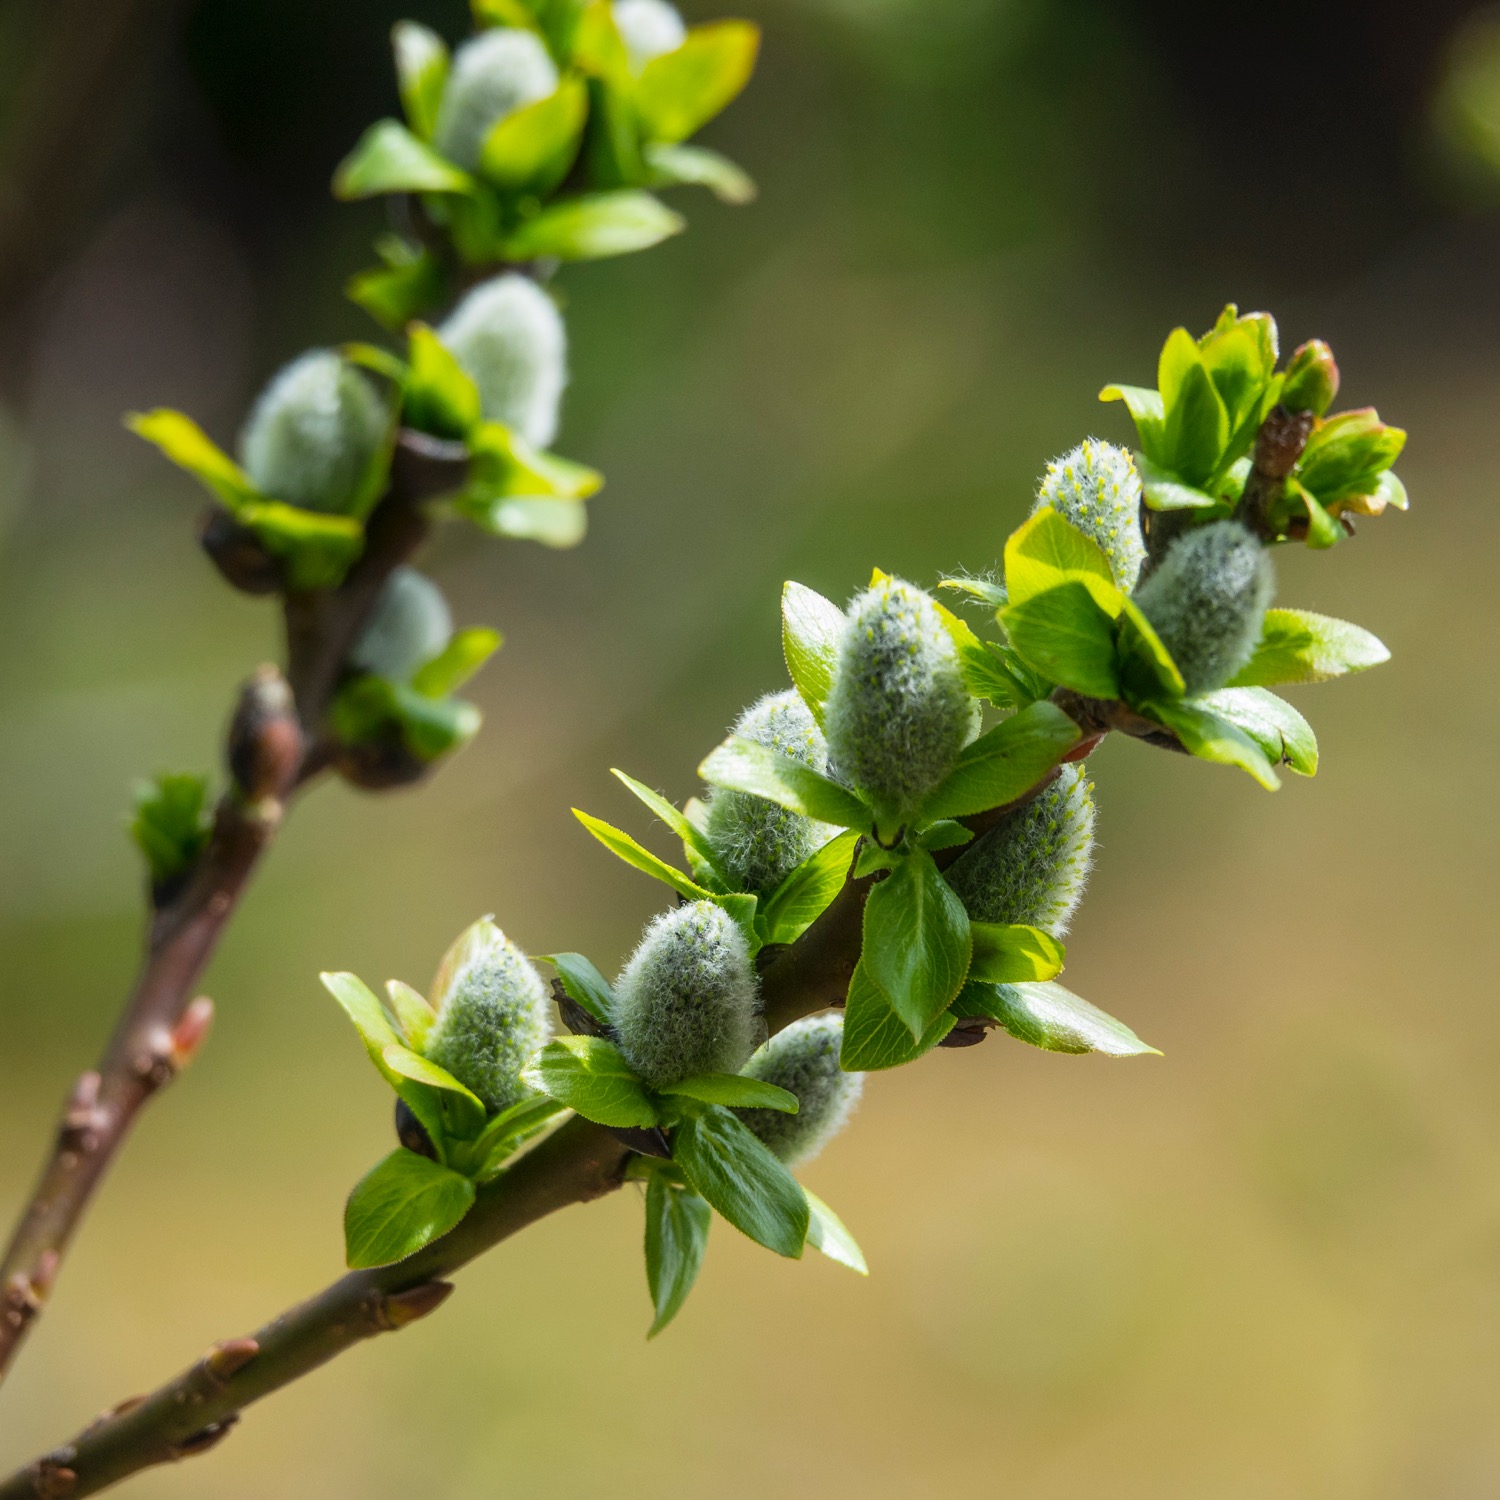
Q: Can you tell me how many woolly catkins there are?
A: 13